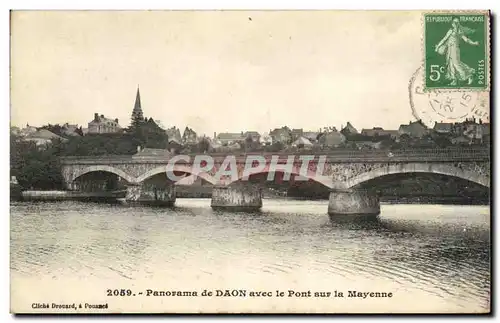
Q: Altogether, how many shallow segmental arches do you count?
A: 4